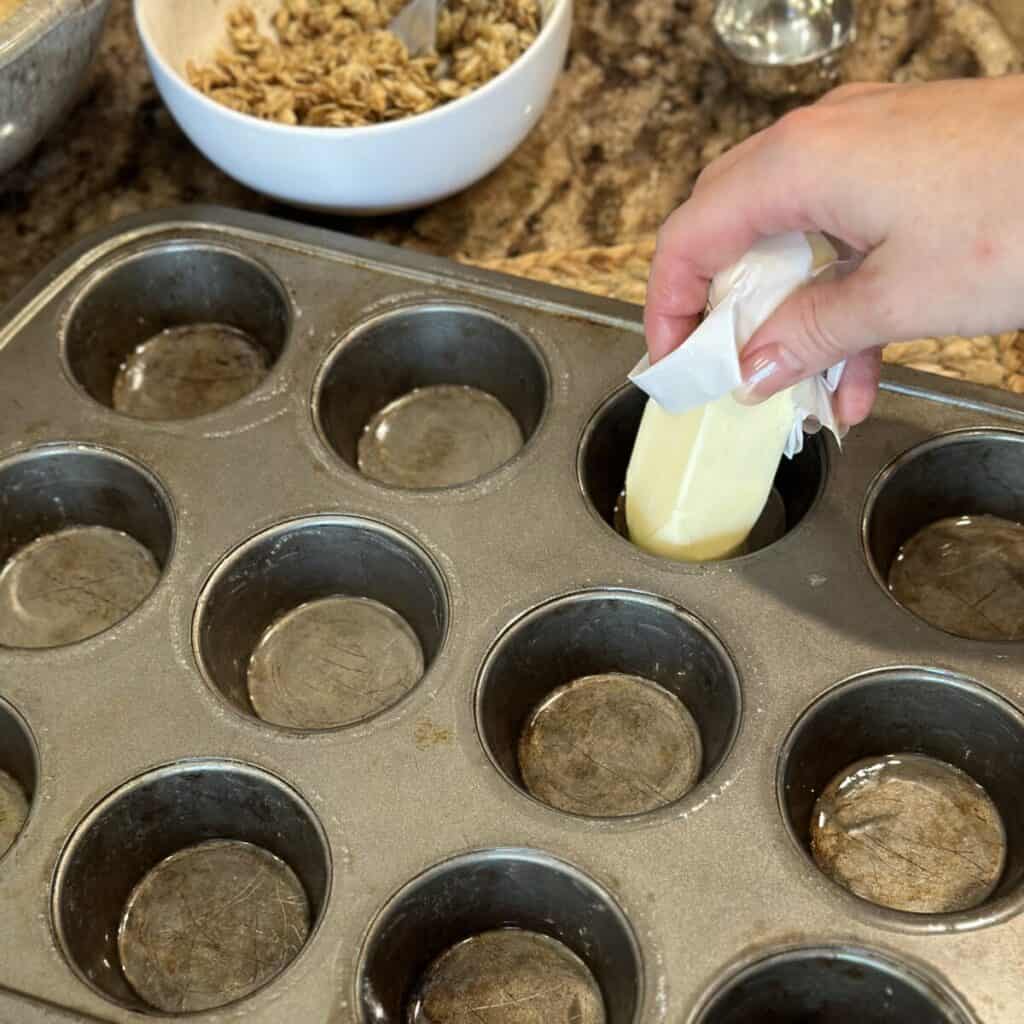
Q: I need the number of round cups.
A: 12